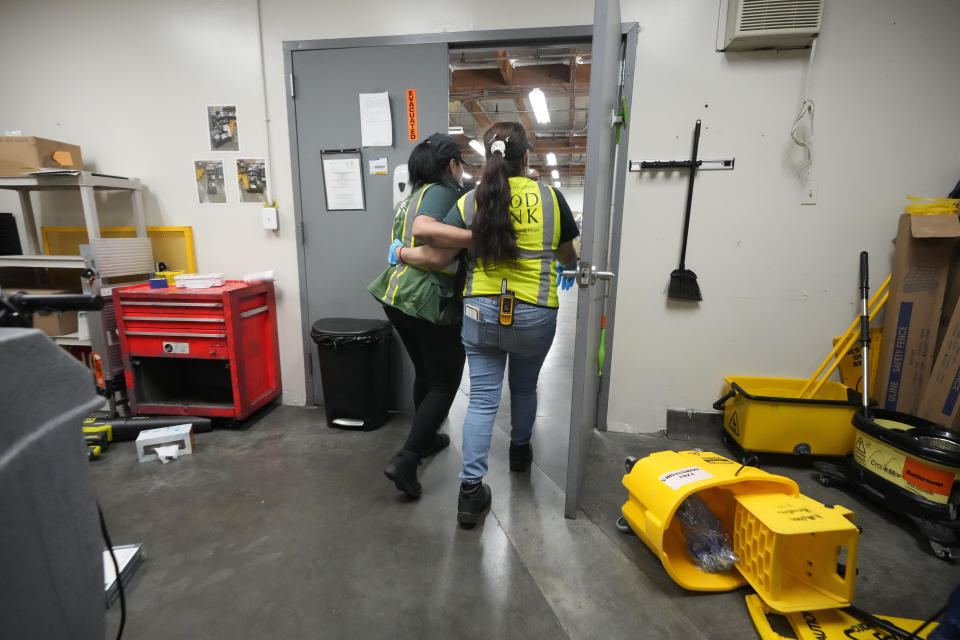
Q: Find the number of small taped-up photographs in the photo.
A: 3